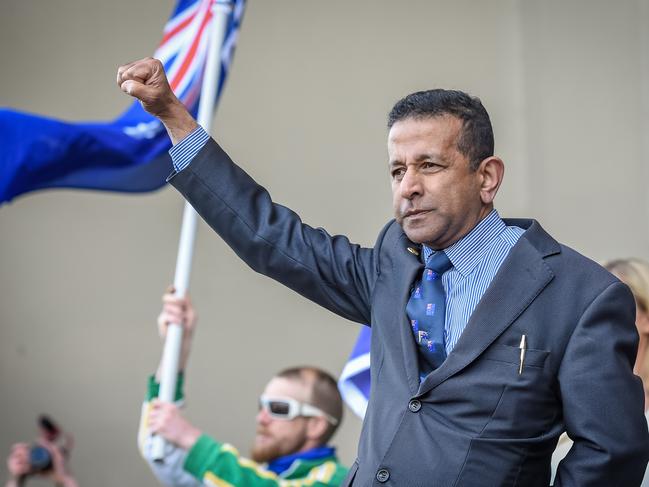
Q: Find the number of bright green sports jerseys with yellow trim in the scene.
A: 1